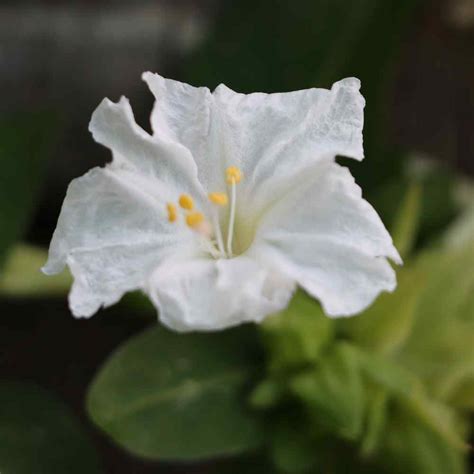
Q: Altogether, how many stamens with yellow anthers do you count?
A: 5